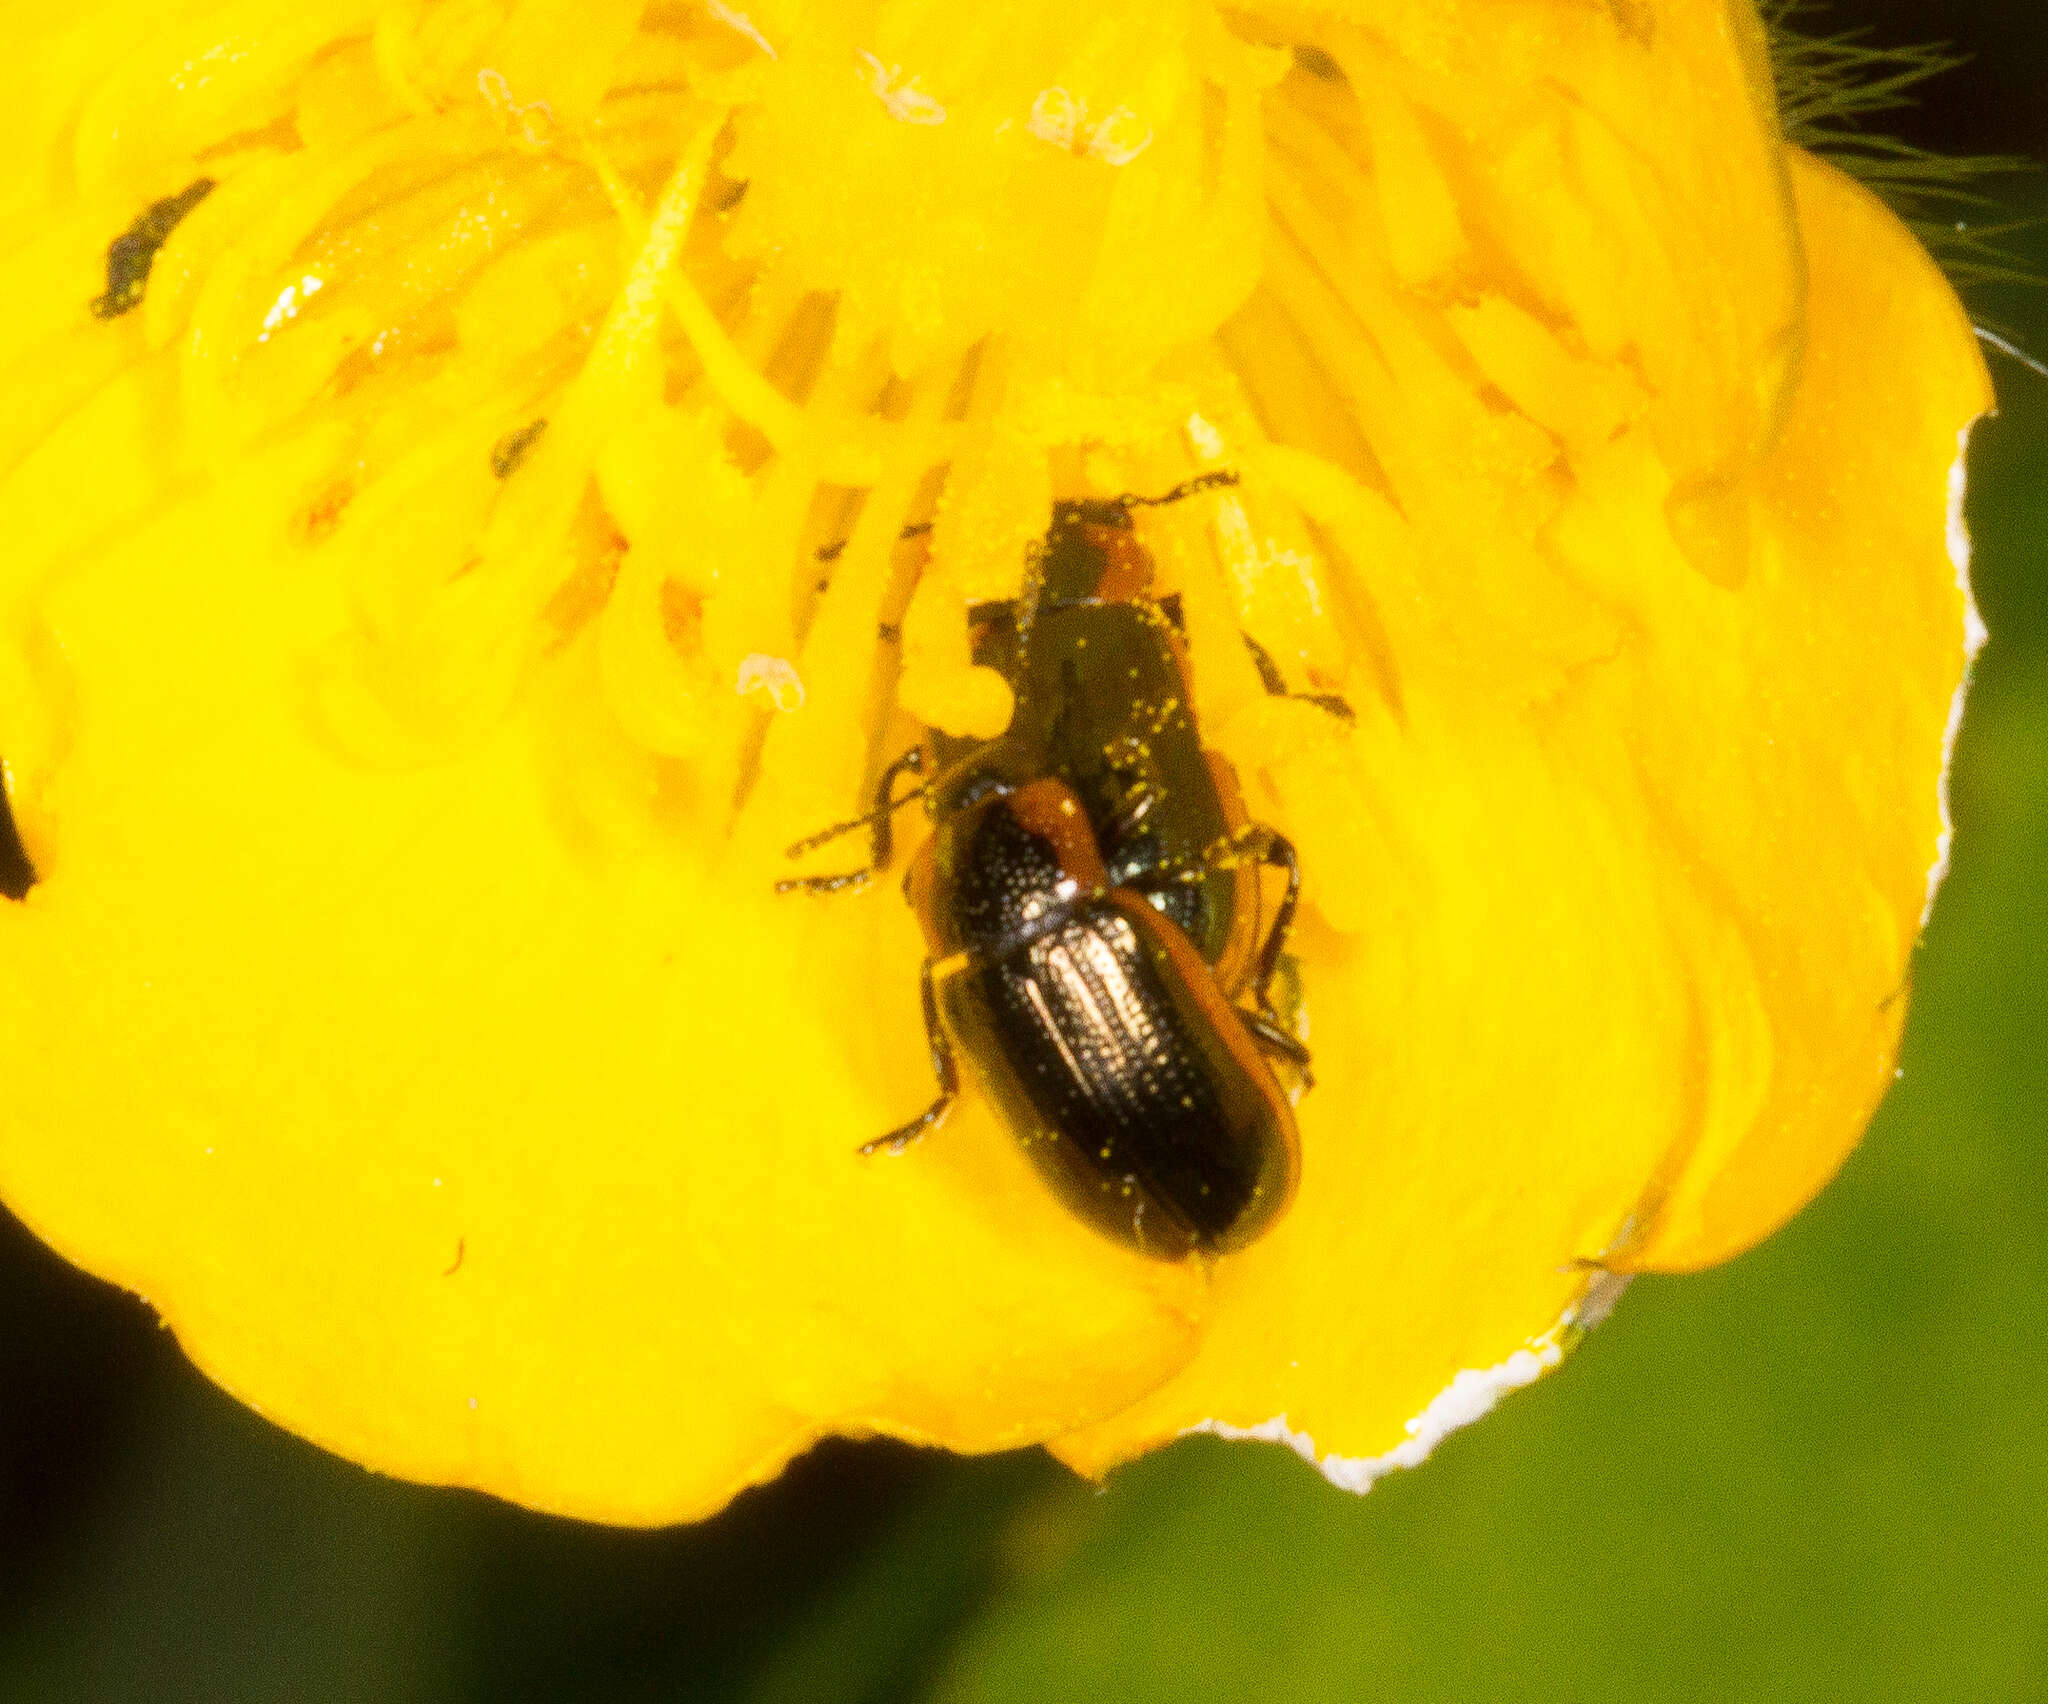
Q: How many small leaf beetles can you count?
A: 2